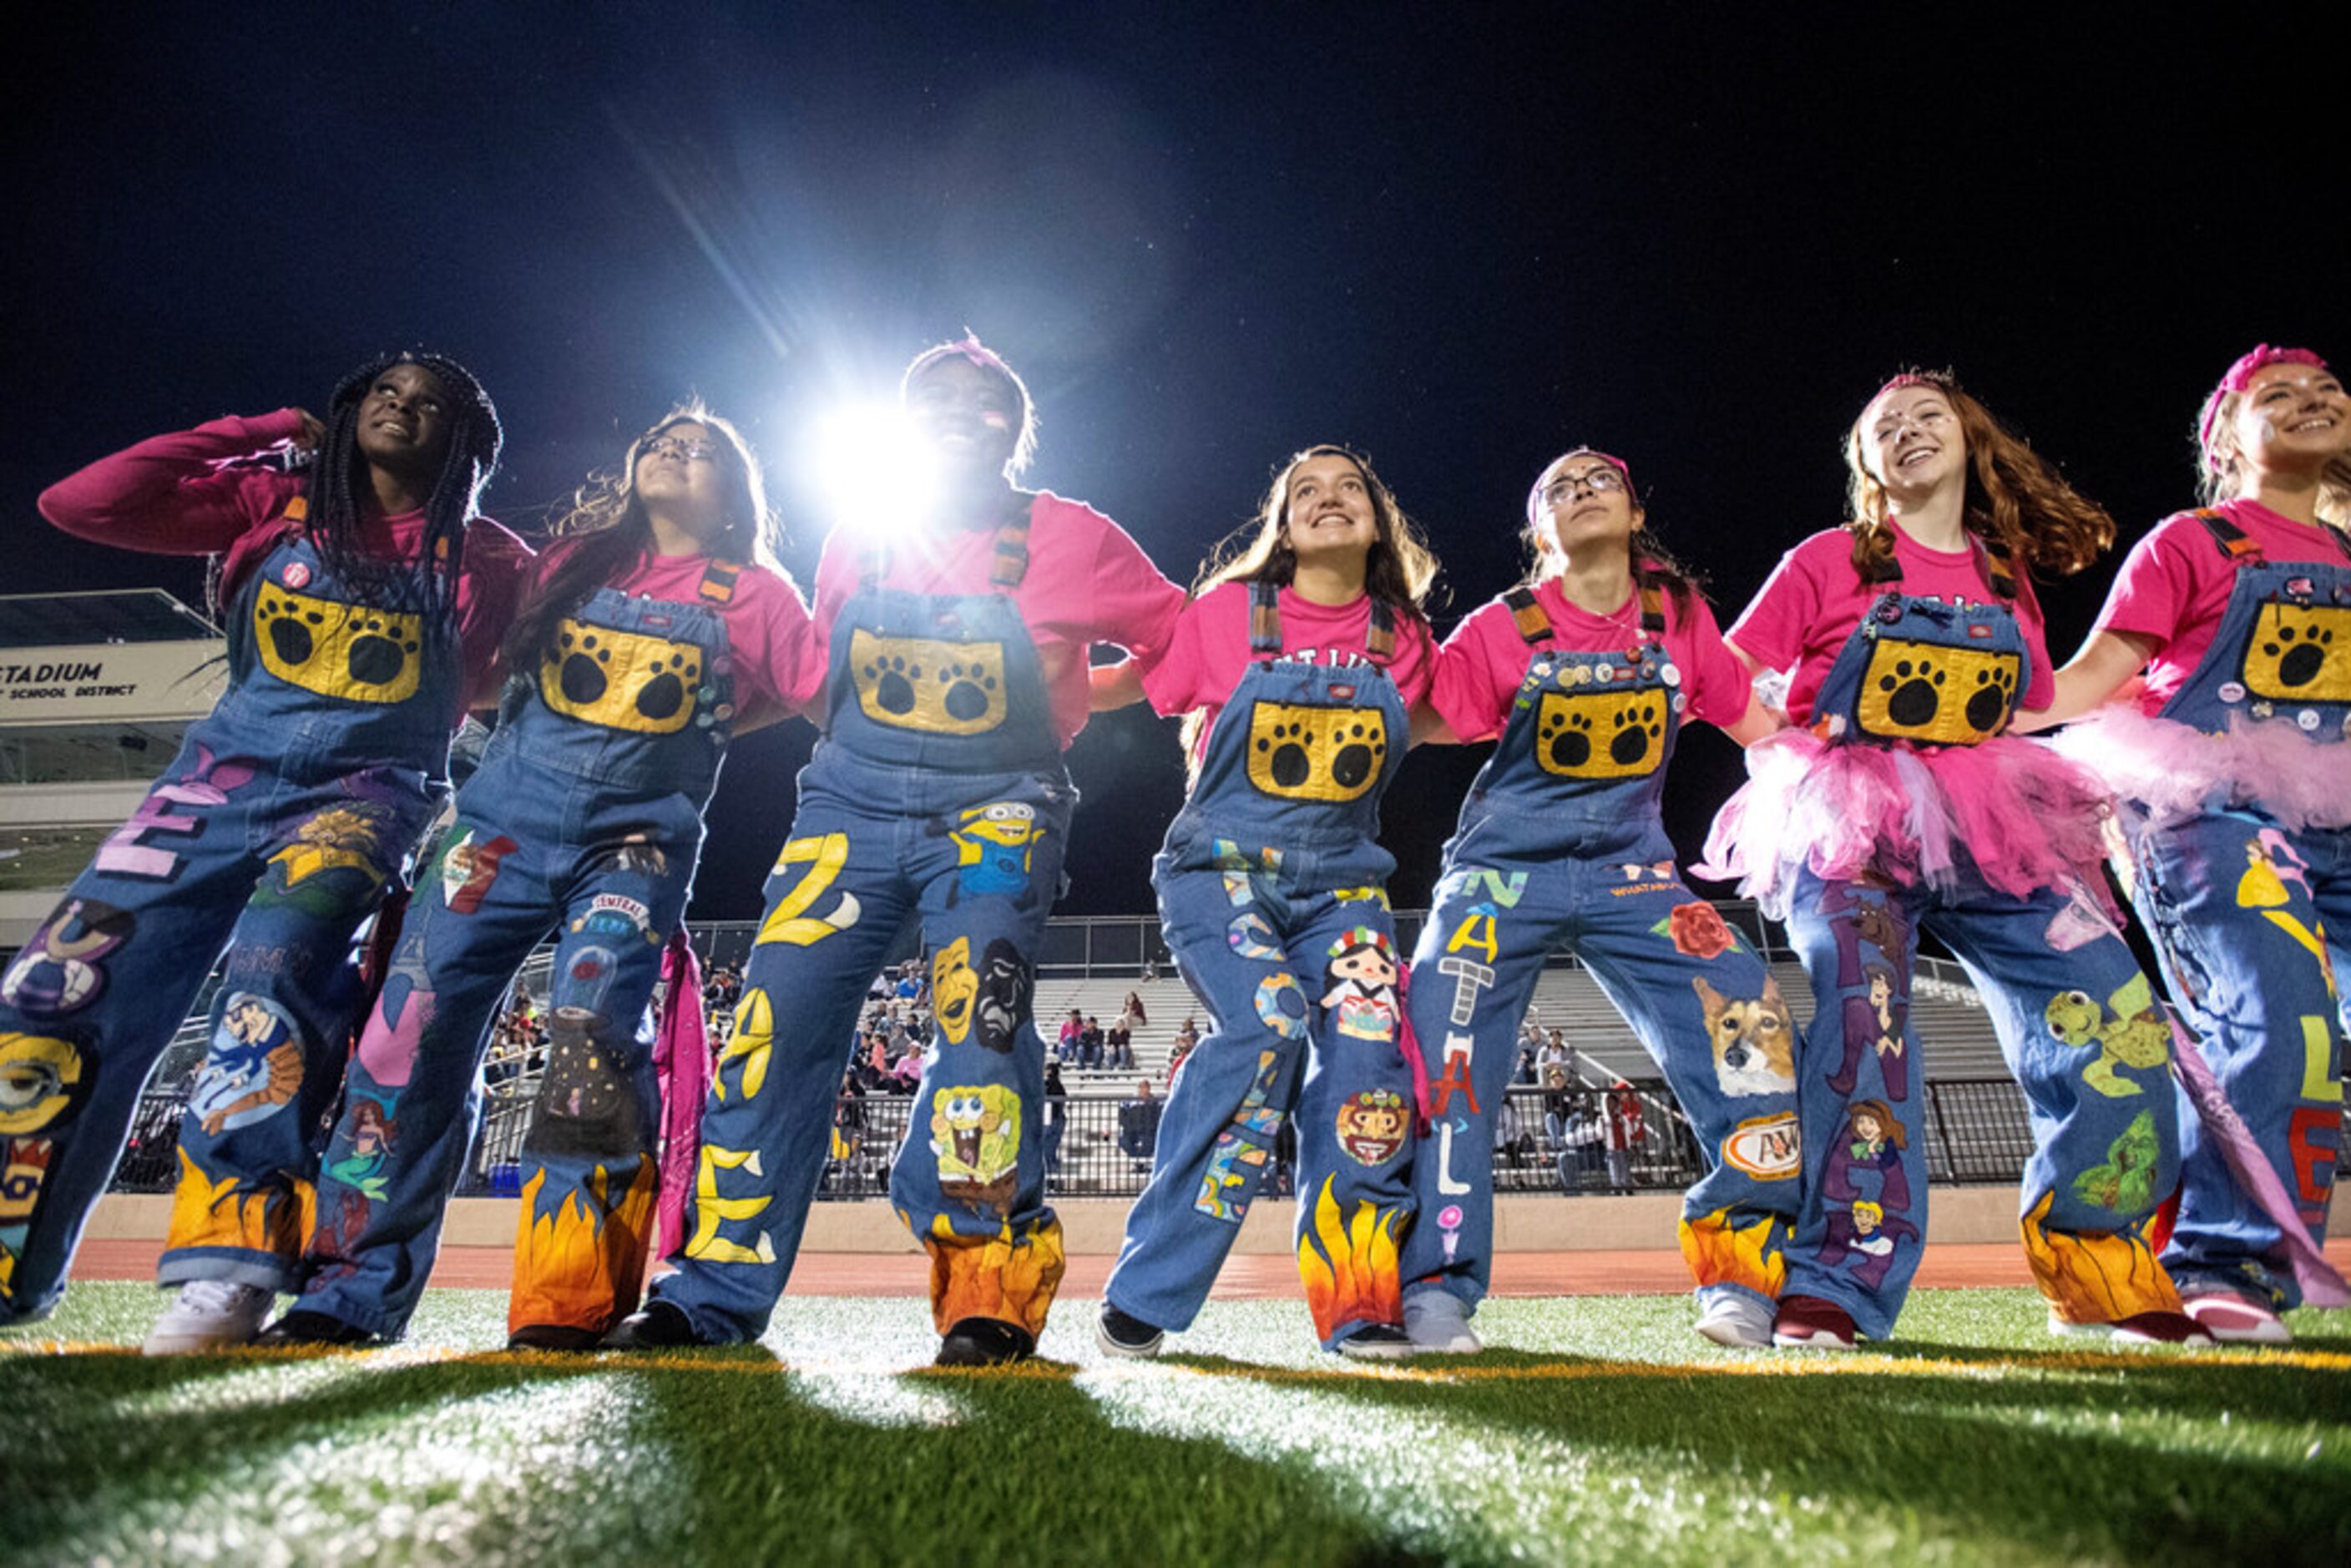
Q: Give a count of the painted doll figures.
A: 1